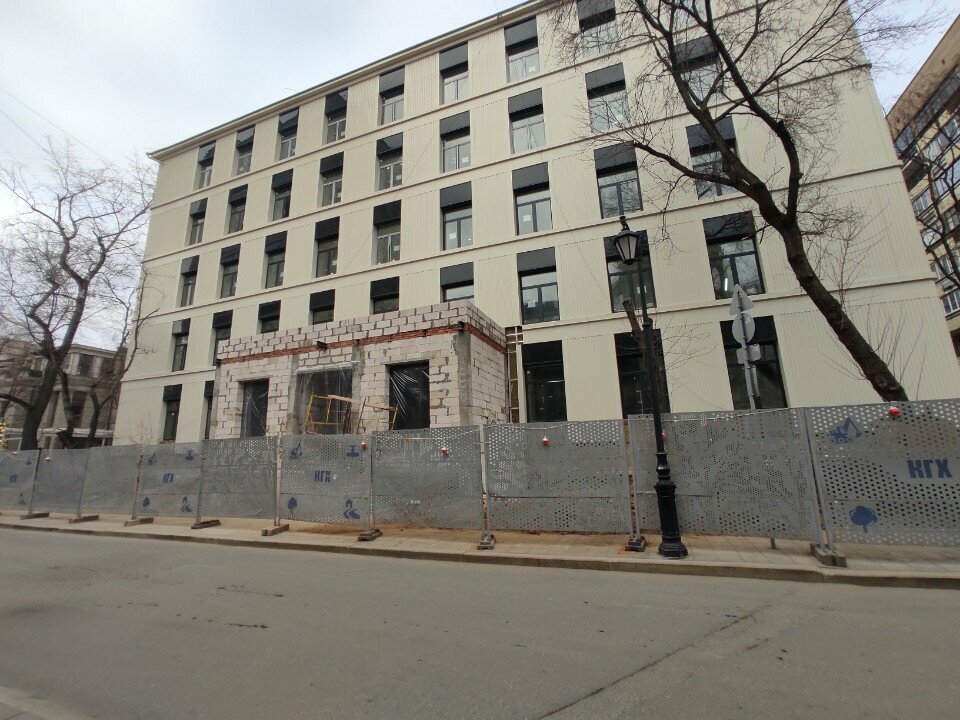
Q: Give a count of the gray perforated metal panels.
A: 10